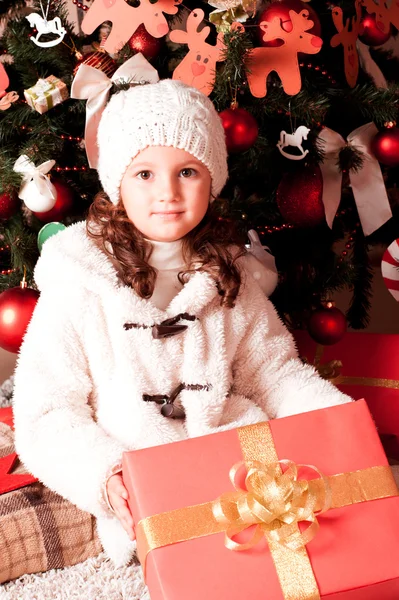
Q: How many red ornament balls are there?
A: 11